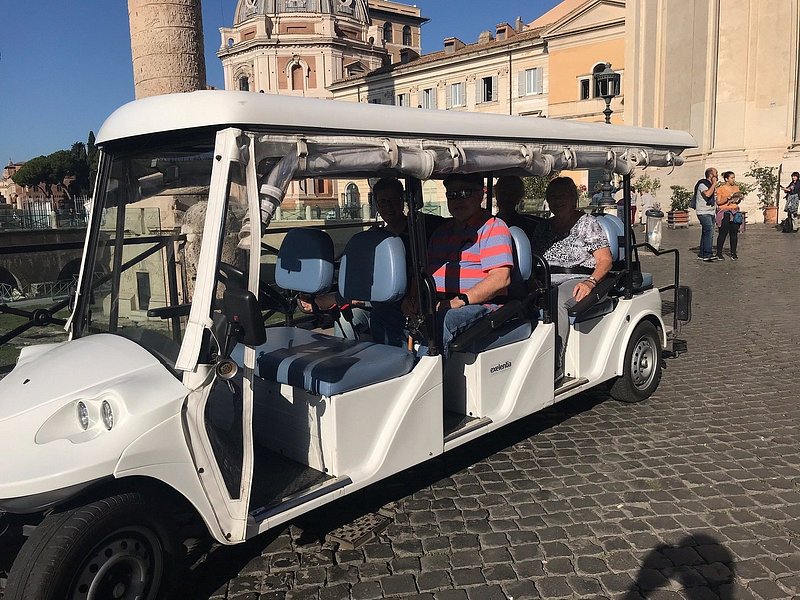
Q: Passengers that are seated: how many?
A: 4